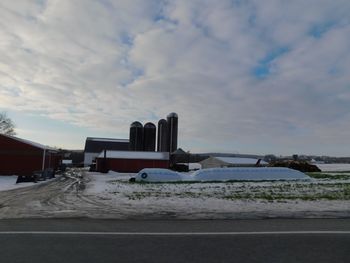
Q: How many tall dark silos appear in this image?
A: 4